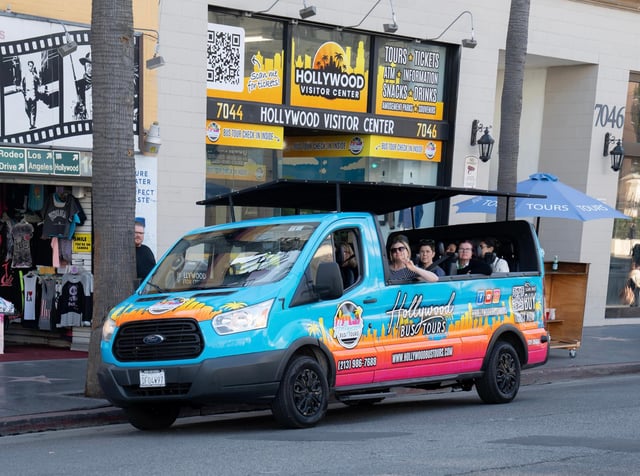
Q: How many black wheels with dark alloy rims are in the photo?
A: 2